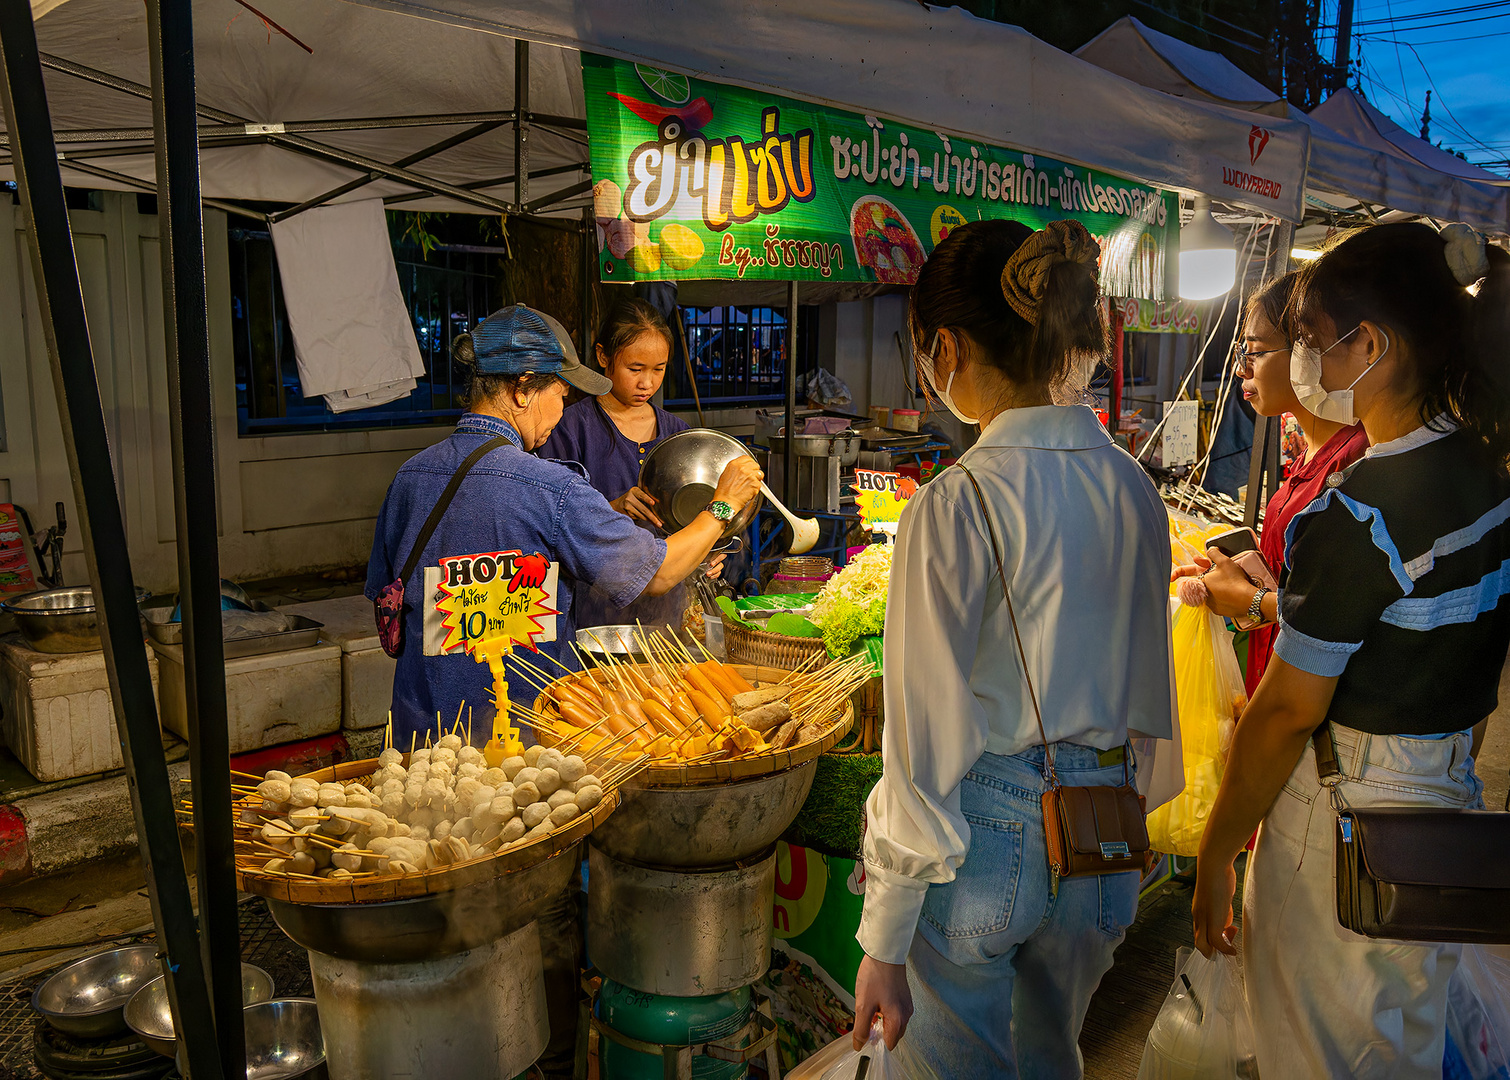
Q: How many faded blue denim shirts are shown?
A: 1